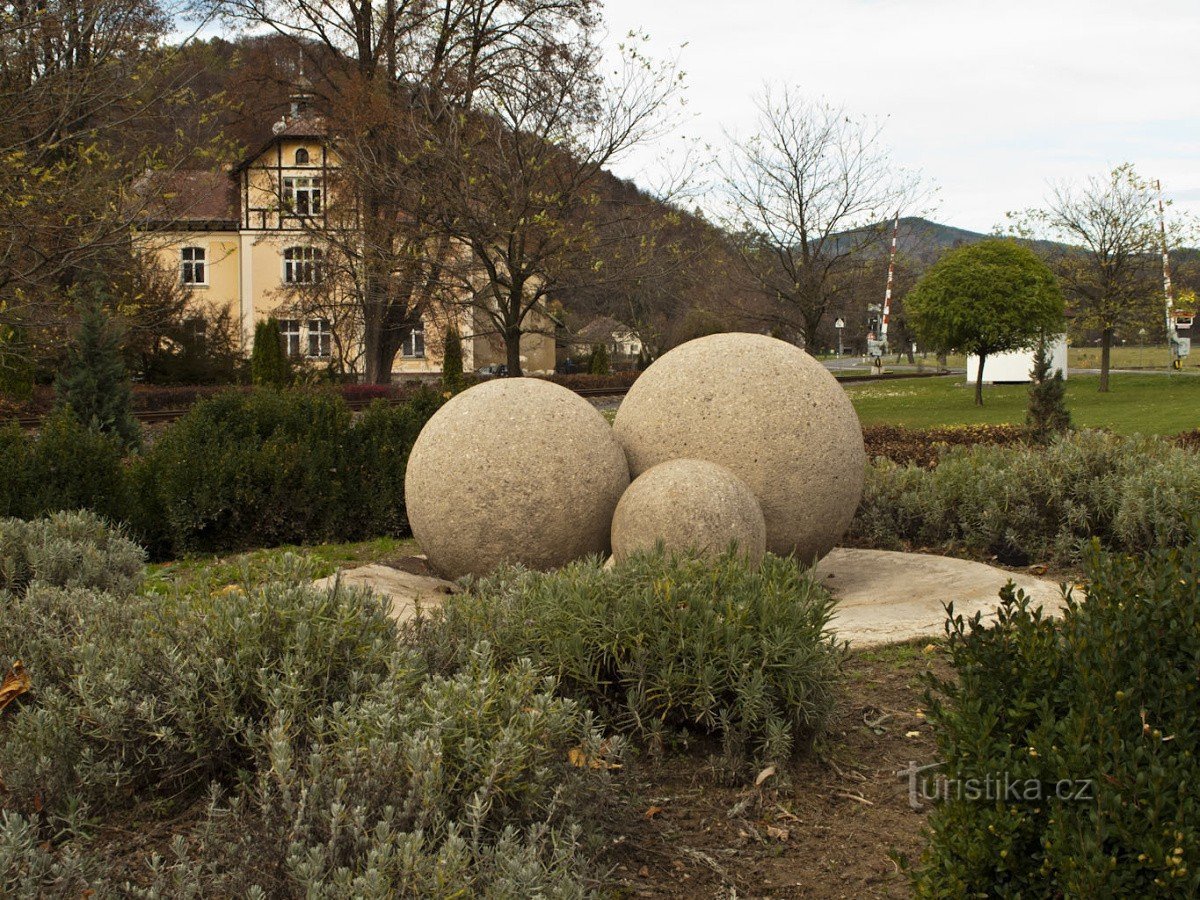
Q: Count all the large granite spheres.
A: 3